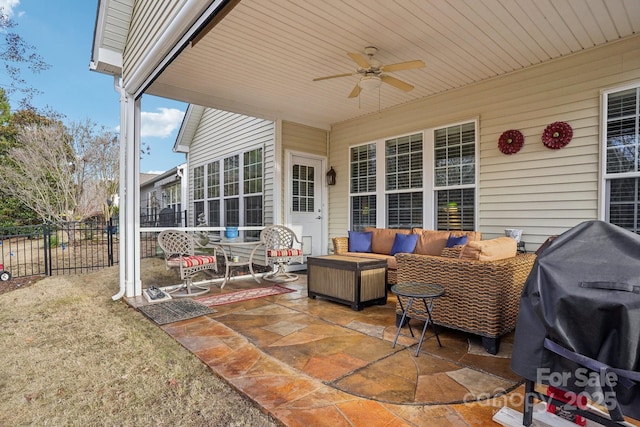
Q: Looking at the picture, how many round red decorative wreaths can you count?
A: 2